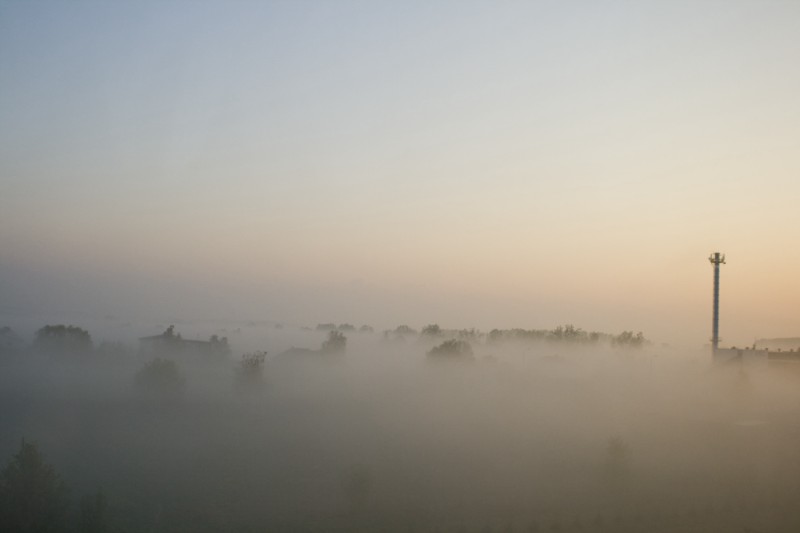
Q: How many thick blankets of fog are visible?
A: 1